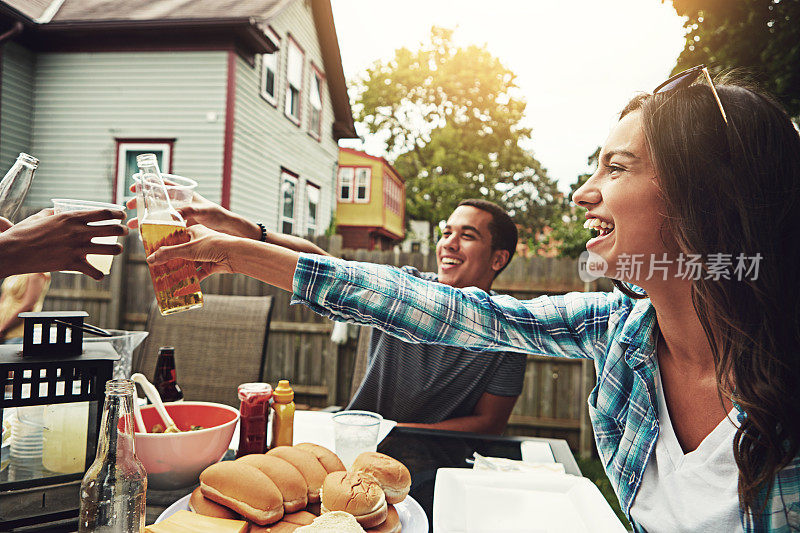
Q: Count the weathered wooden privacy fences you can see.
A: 1